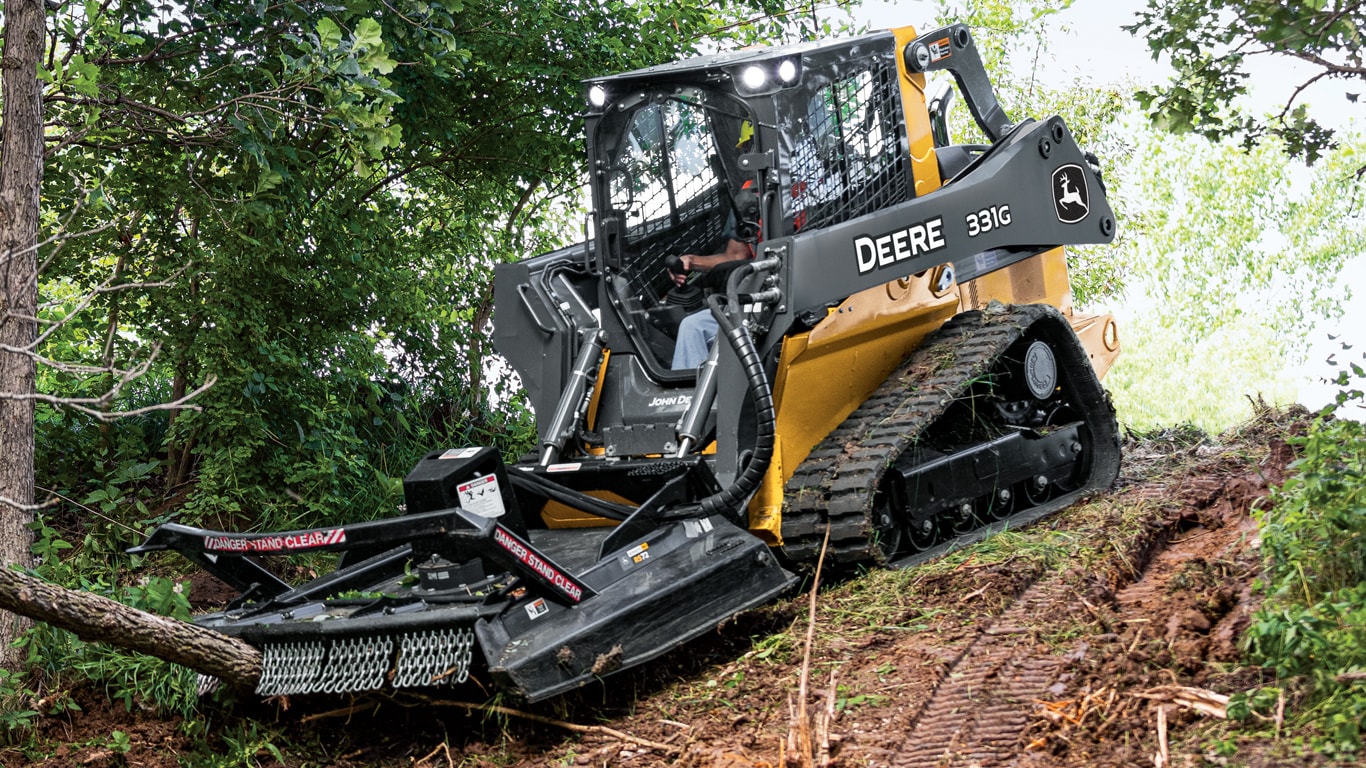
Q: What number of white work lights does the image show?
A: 3